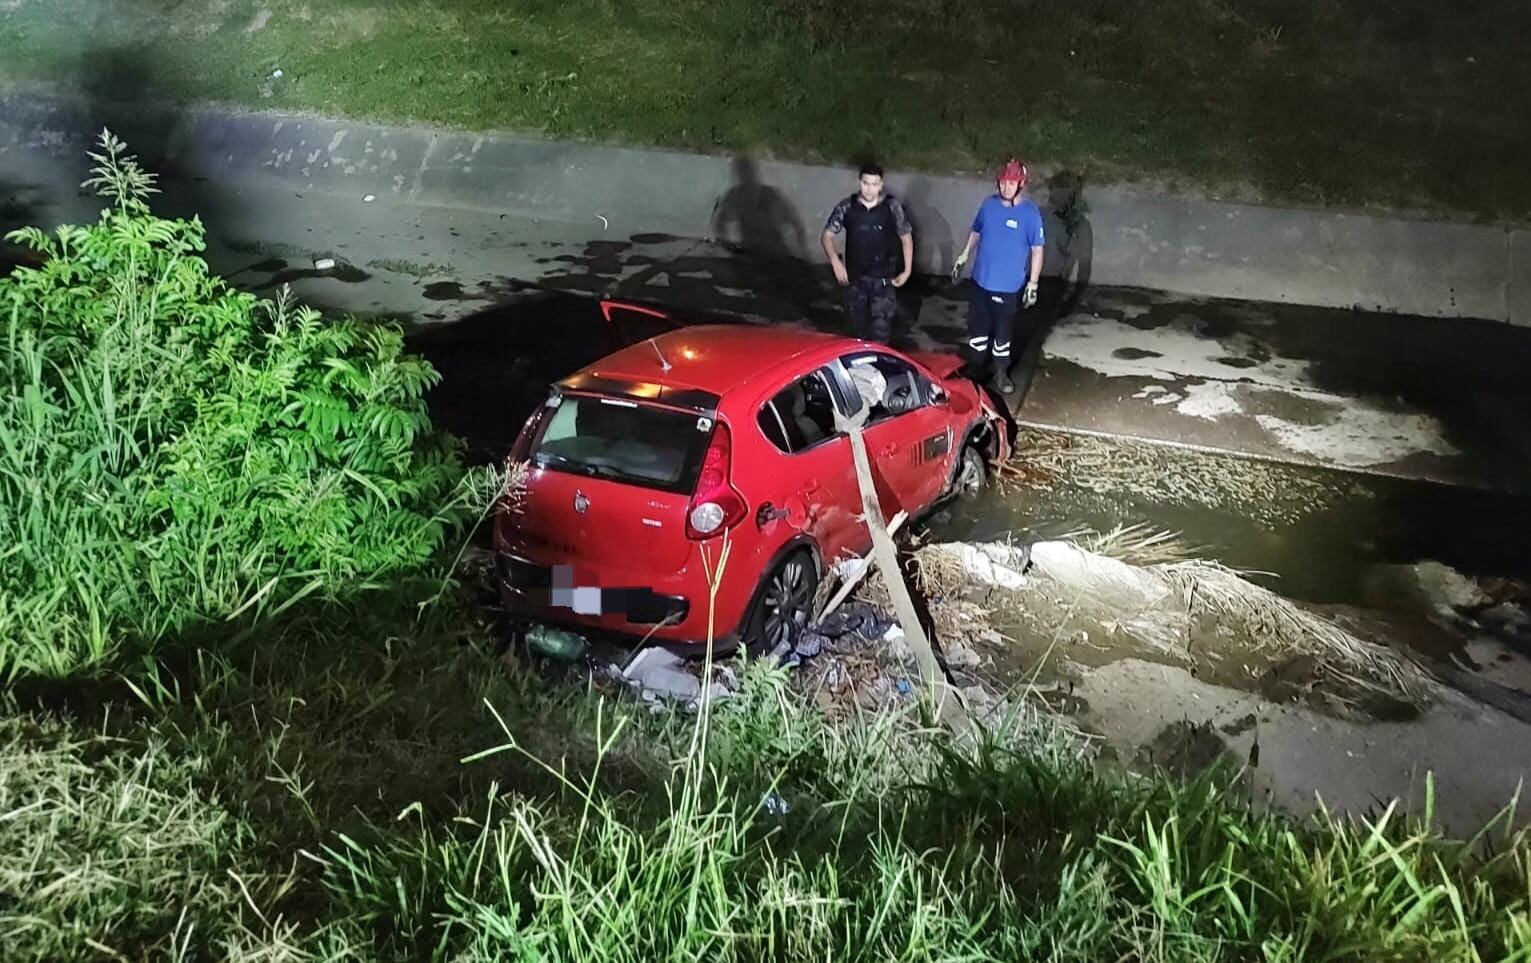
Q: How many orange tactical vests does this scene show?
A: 0